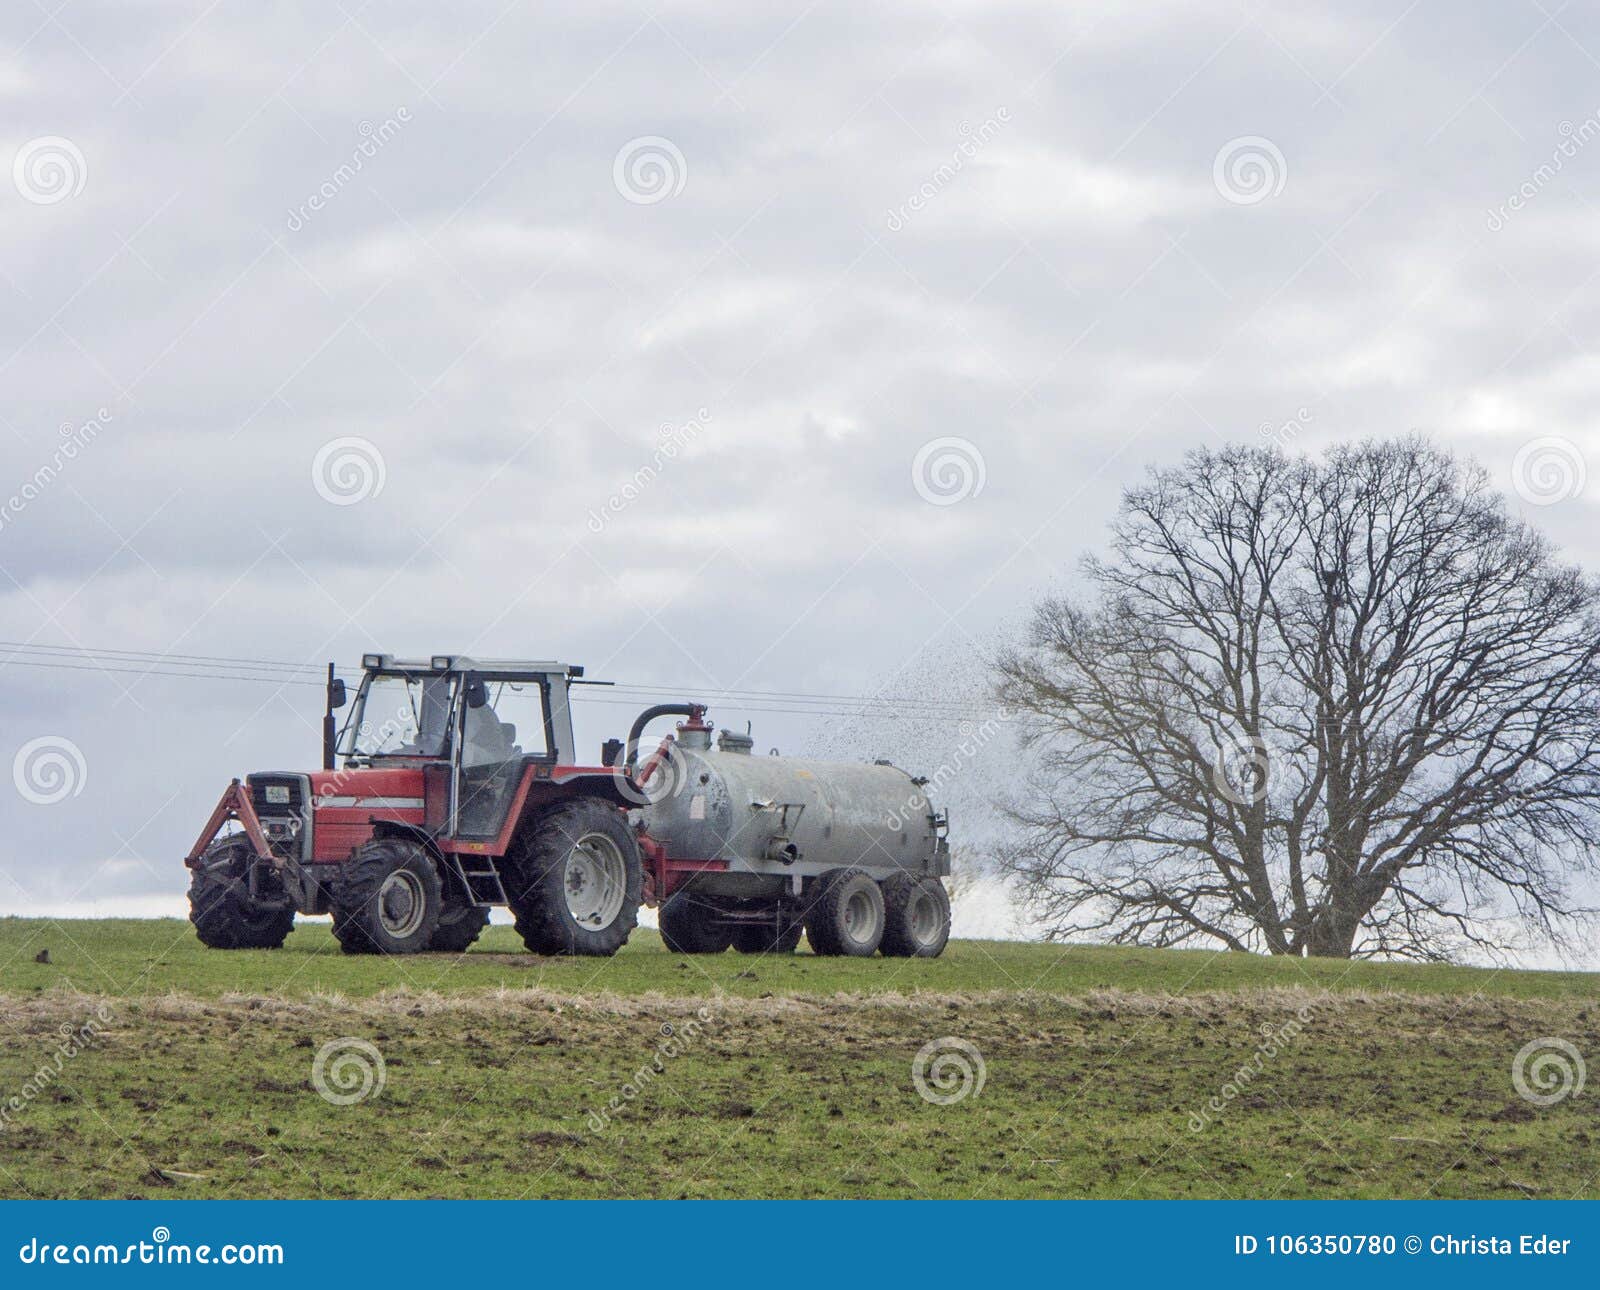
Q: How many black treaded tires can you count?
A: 8